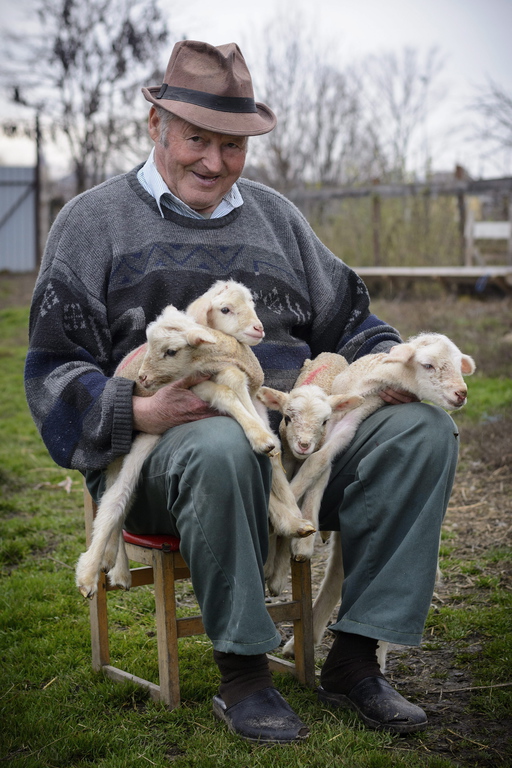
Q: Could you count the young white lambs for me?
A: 4